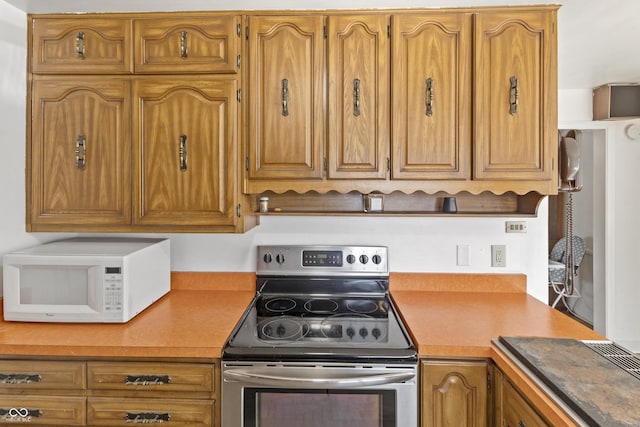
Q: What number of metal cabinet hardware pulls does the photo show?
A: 12